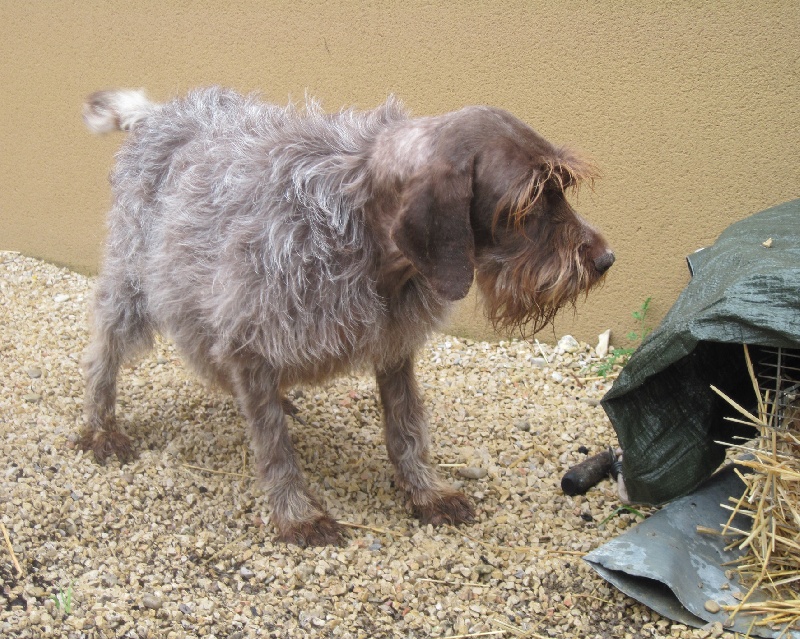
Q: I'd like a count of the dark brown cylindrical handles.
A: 1